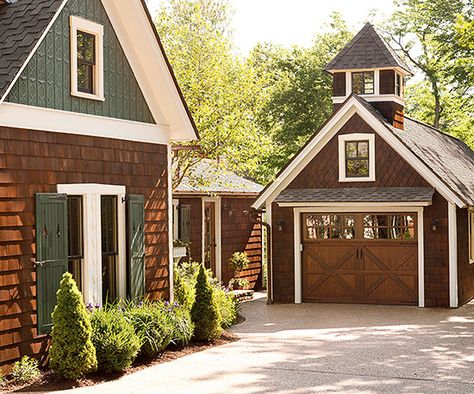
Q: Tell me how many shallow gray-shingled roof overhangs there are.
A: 1